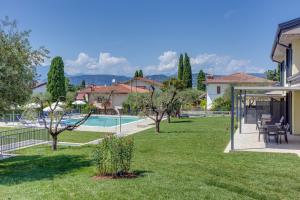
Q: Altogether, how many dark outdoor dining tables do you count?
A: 1